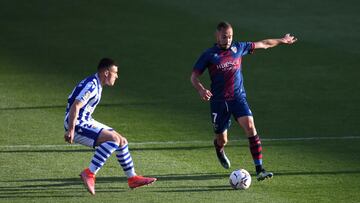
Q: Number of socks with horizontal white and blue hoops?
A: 2